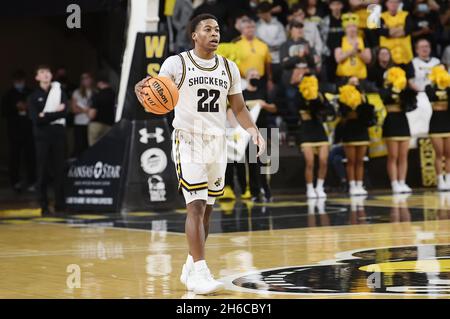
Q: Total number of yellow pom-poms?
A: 4